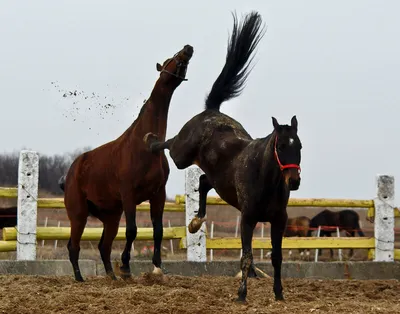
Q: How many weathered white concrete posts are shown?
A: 3